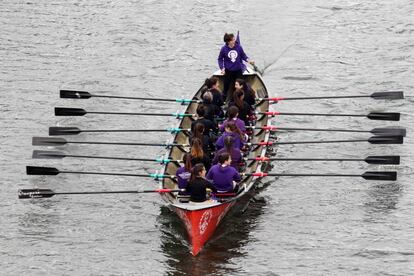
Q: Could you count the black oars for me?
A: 13